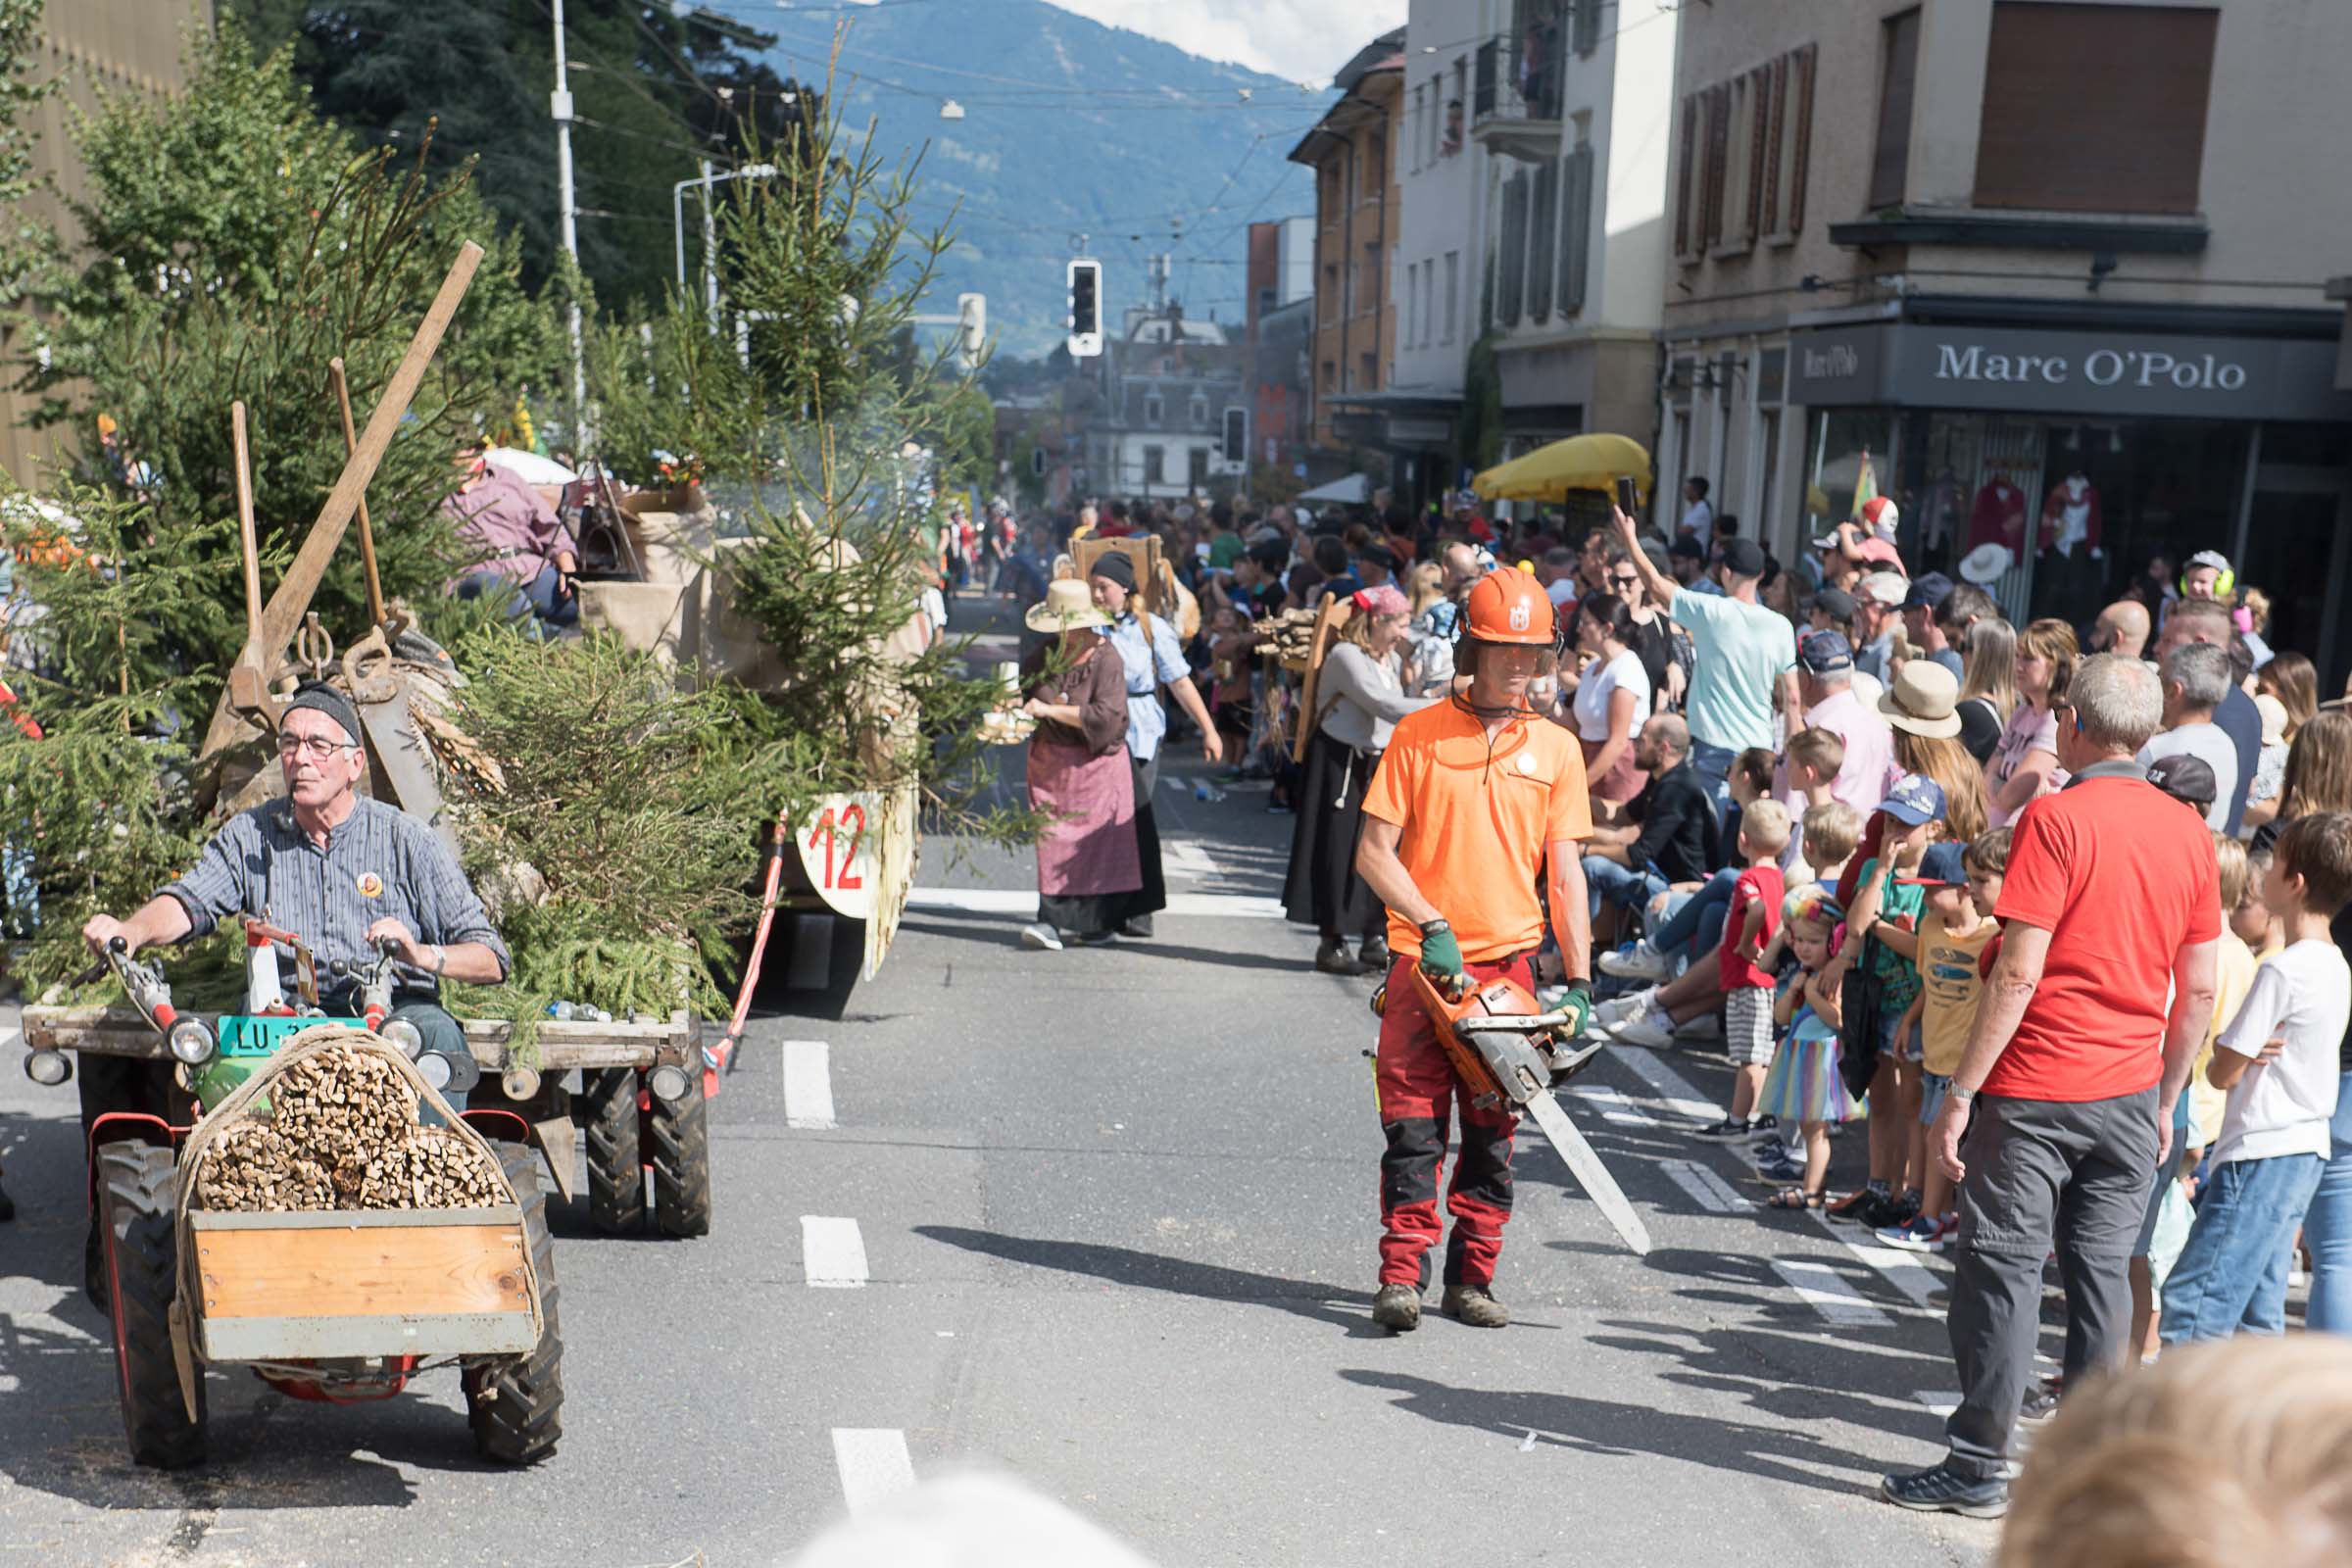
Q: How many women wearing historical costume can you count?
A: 3